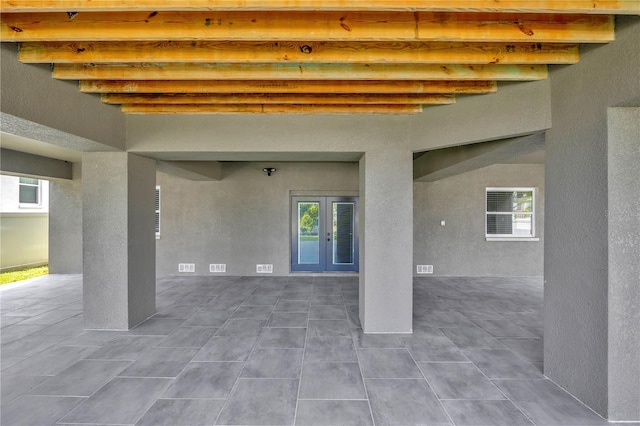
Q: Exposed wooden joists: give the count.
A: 7